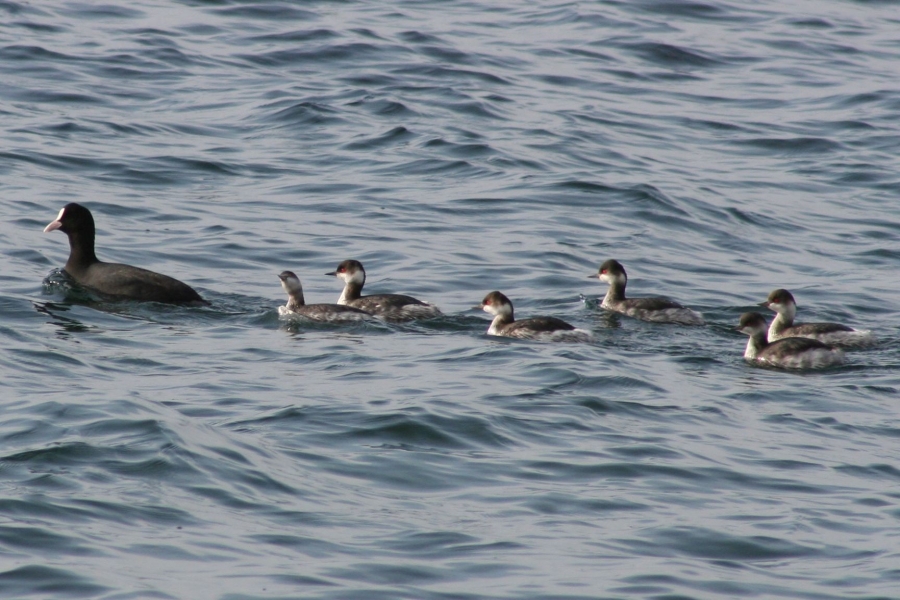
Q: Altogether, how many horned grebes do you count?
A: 6